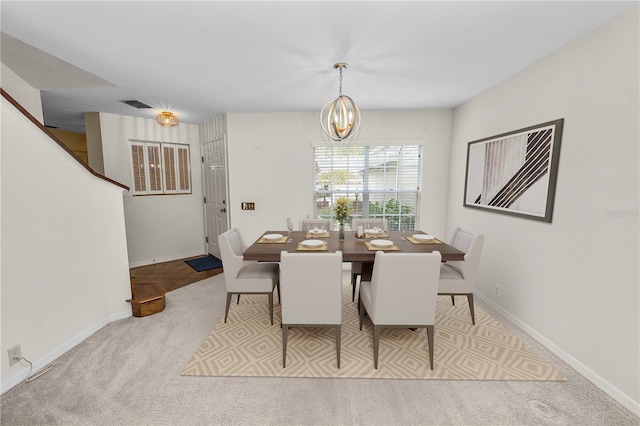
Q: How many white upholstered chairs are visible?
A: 6